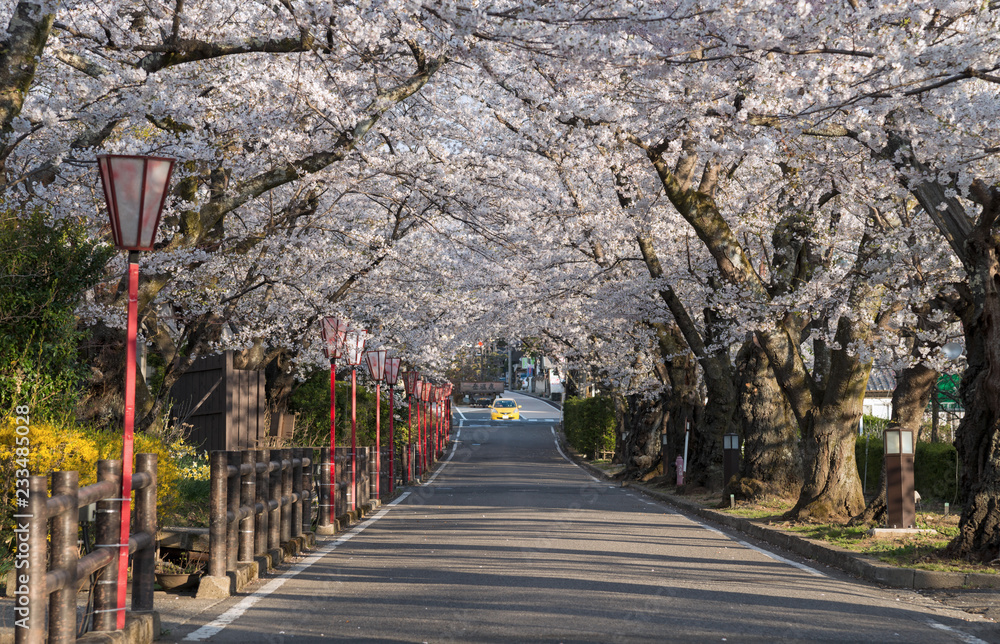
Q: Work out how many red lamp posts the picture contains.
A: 13